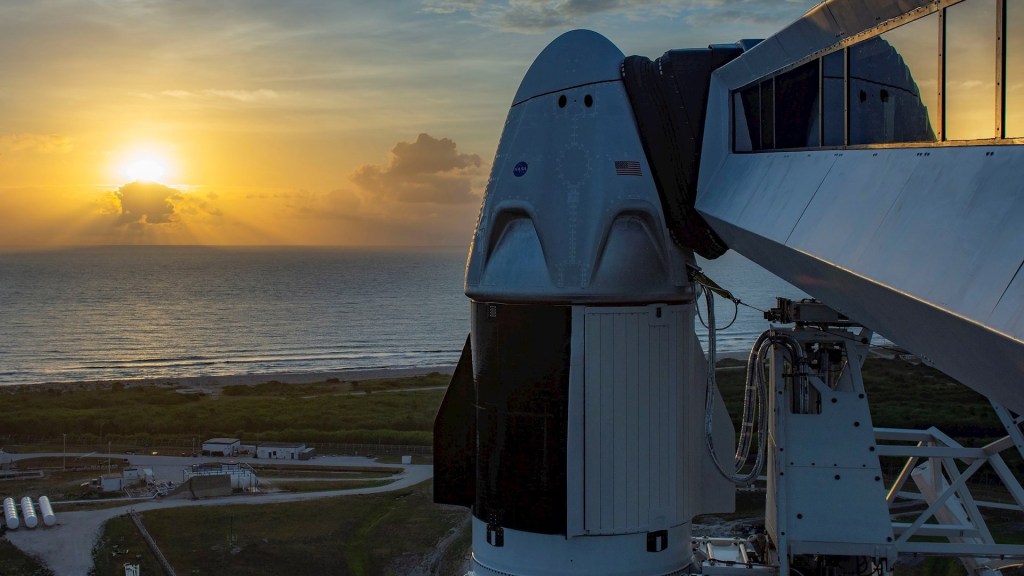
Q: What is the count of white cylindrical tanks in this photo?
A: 3